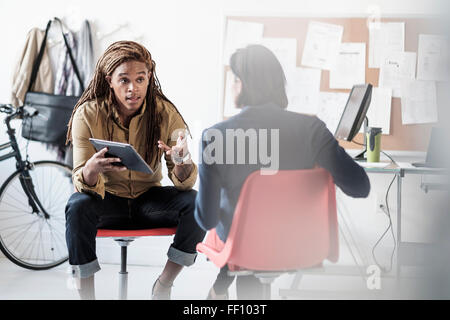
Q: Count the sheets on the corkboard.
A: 12